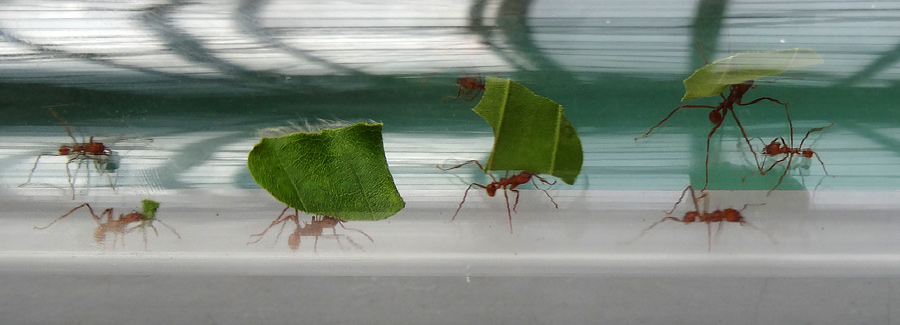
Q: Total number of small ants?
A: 8